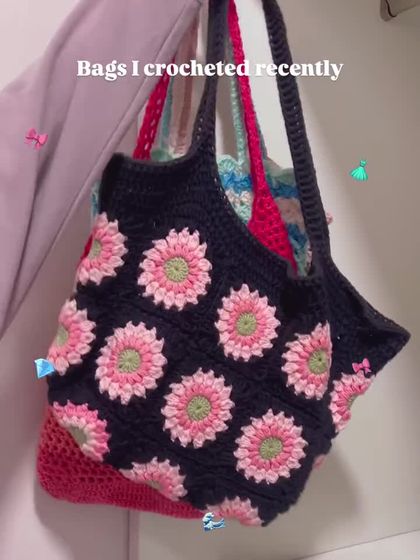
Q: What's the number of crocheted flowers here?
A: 12